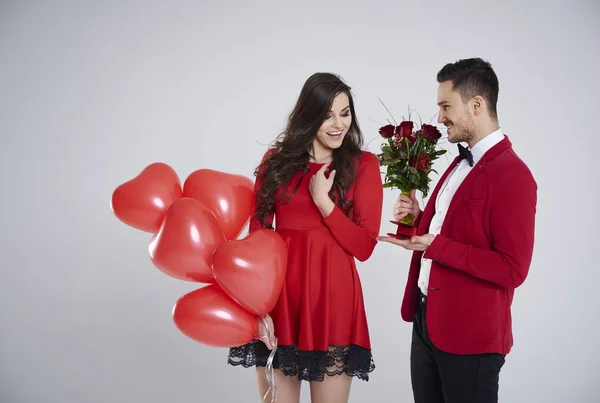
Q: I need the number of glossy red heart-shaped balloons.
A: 5